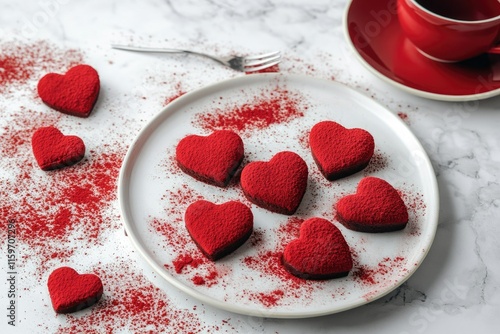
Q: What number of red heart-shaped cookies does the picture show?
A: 9